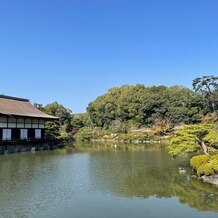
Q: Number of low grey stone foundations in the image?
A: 1